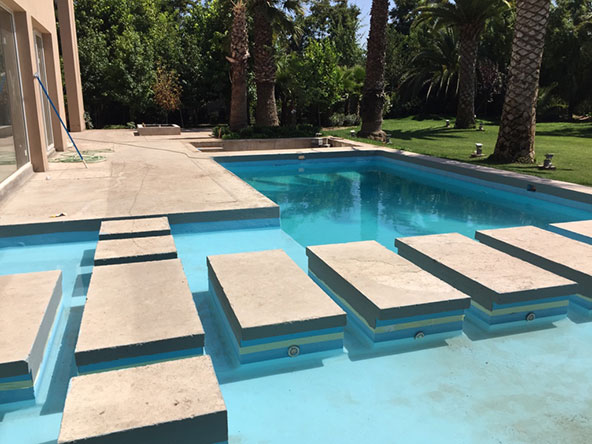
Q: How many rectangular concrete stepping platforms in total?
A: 10